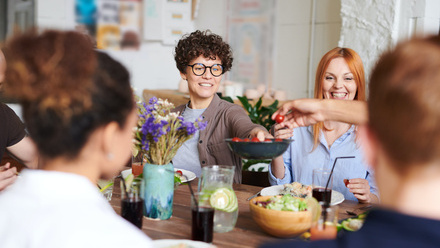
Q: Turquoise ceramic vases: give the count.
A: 1